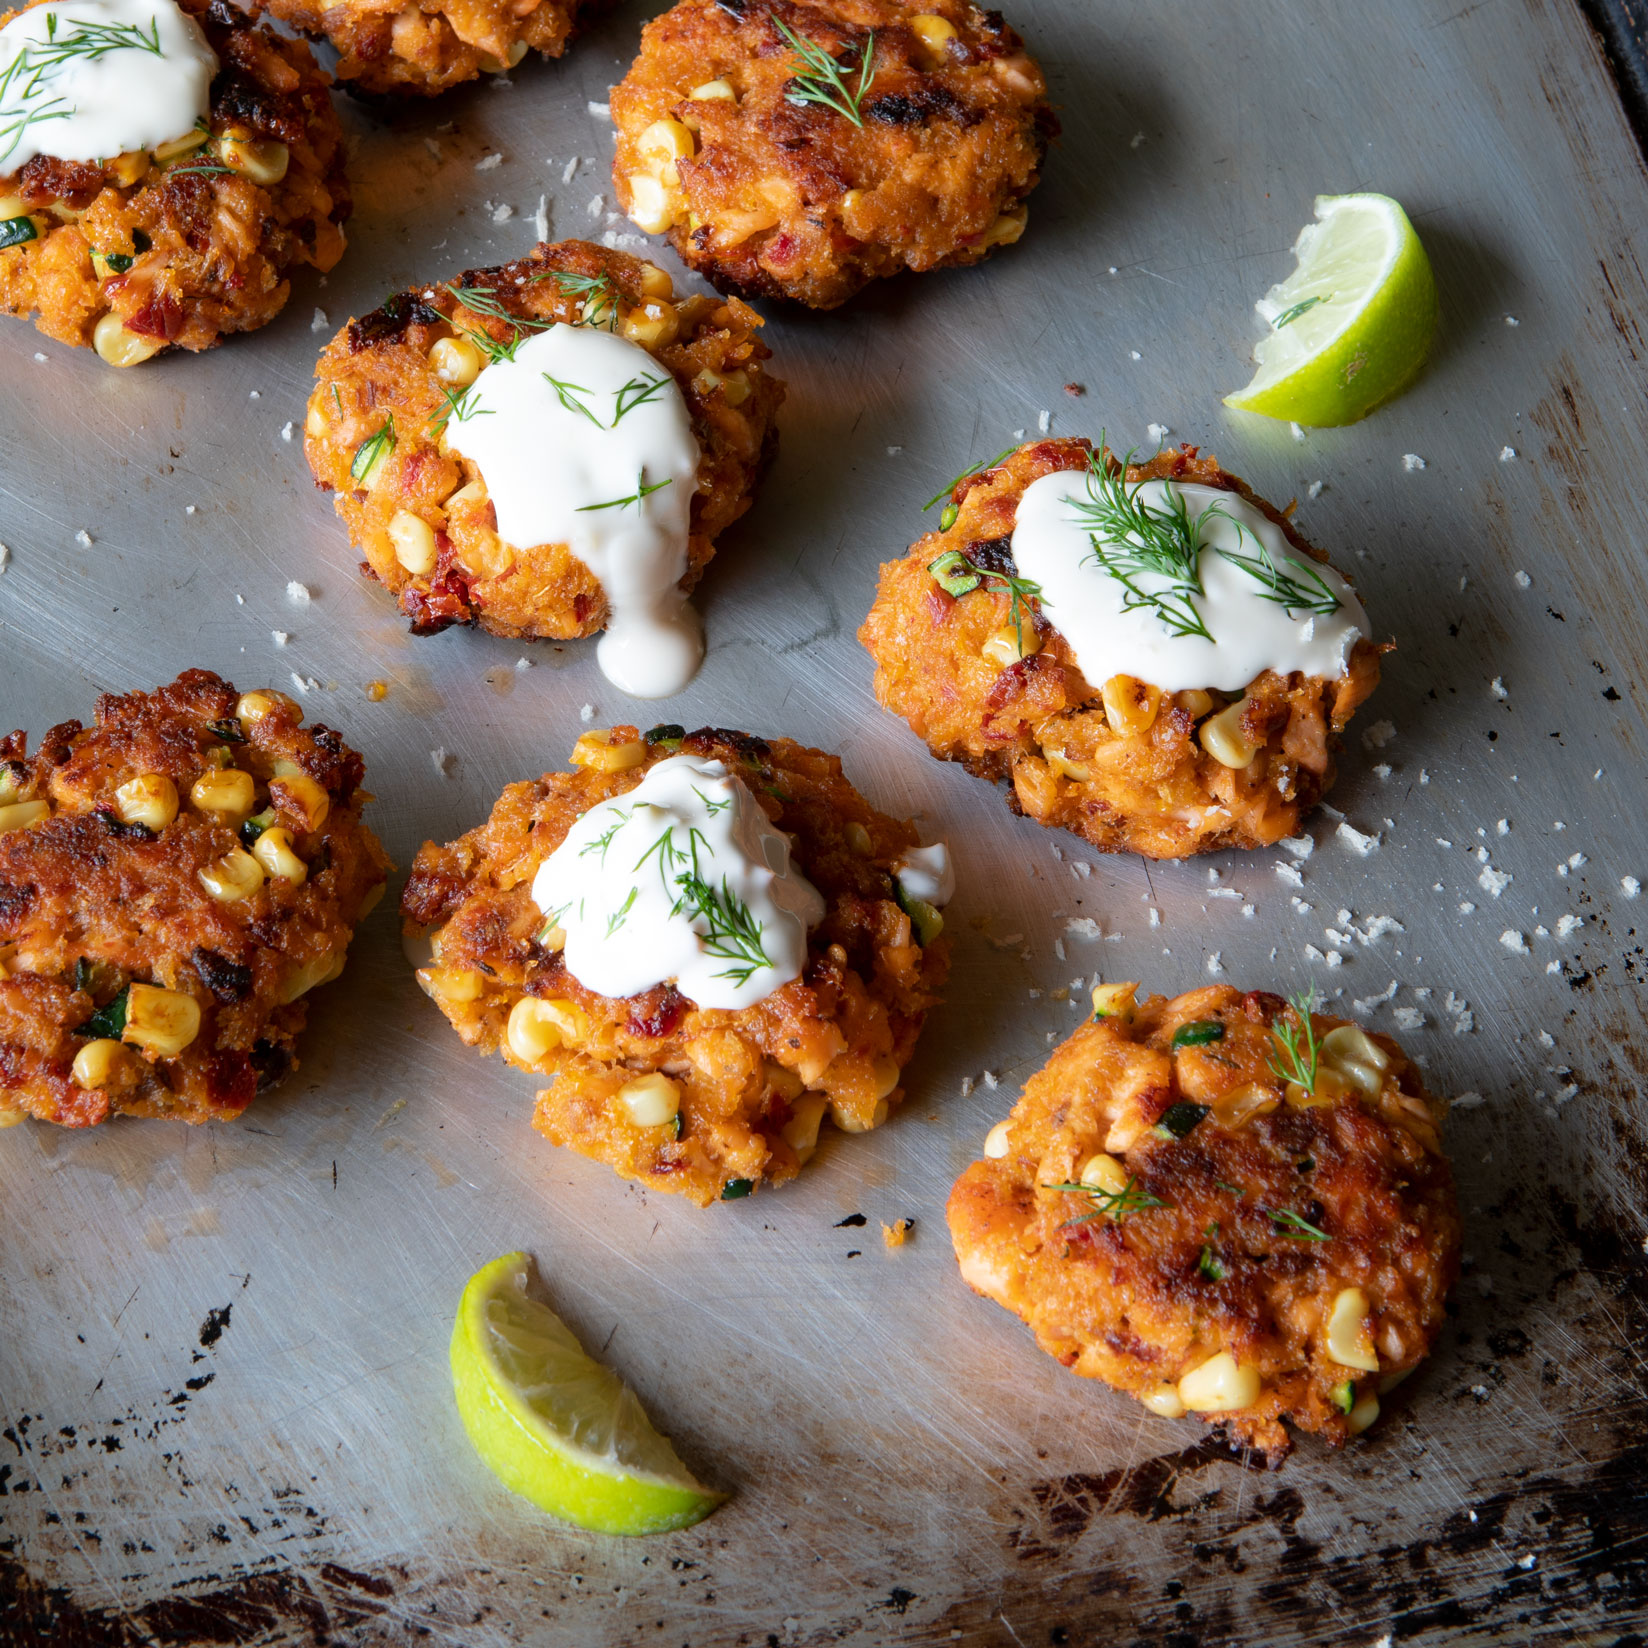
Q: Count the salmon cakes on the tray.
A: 8